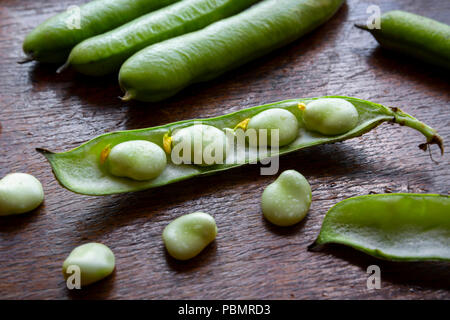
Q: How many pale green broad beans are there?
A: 8